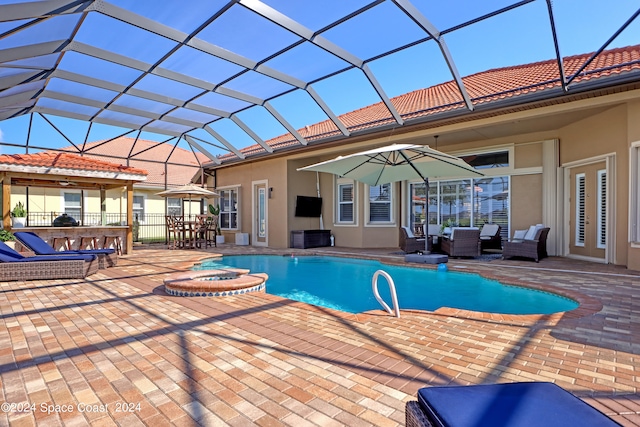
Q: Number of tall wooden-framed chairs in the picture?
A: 4